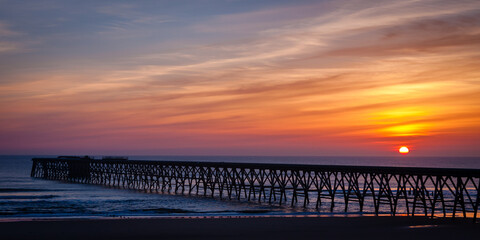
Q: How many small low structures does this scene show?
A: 2